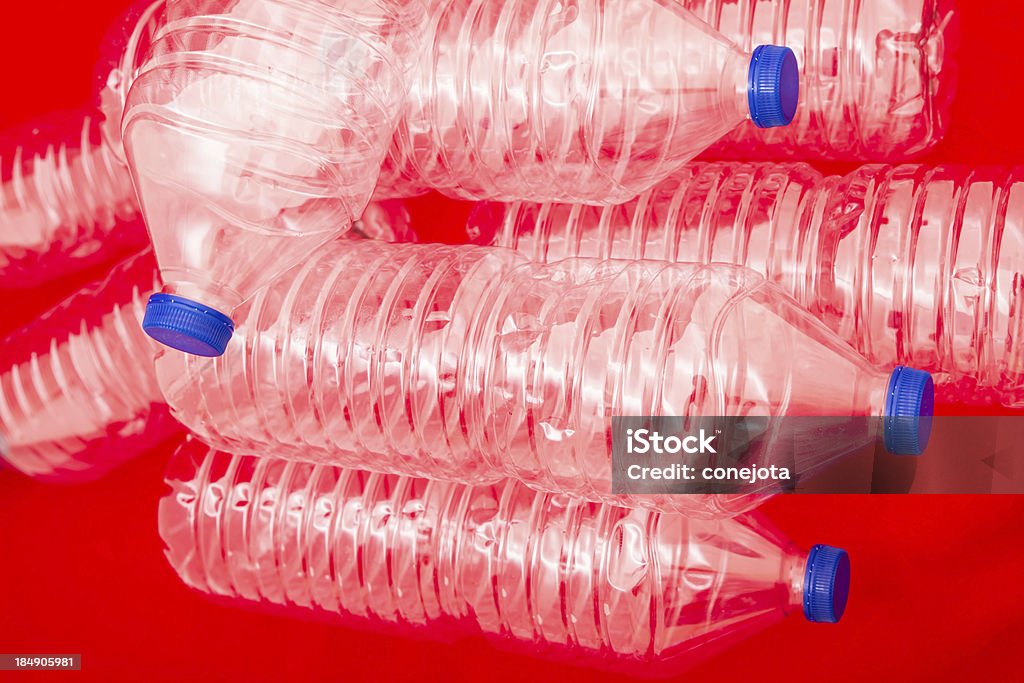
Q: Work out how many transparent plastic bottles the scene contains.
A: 8